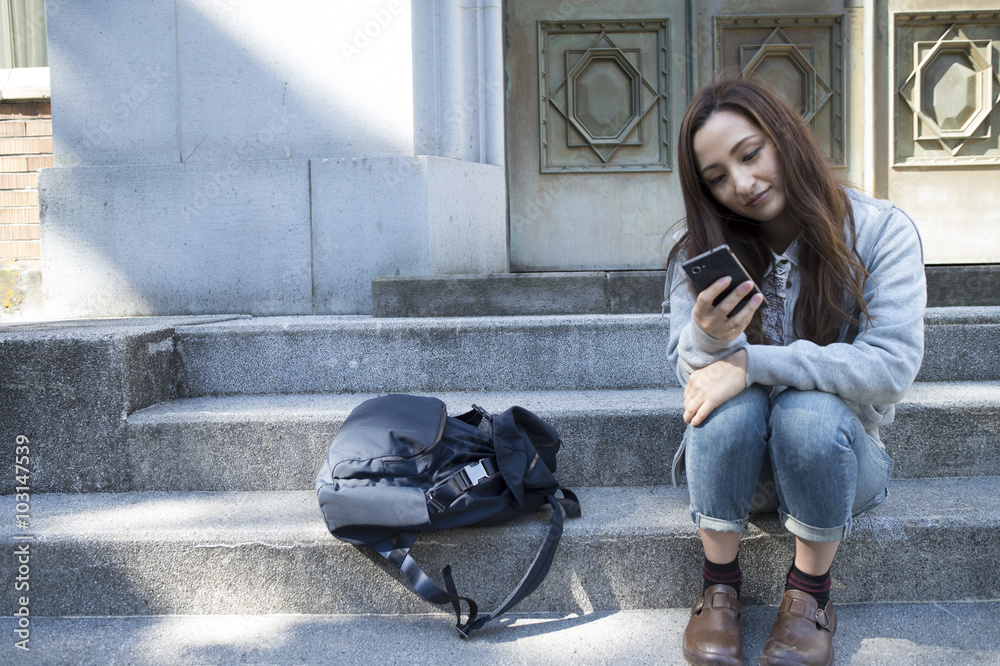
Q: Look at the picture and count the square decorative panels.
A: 3